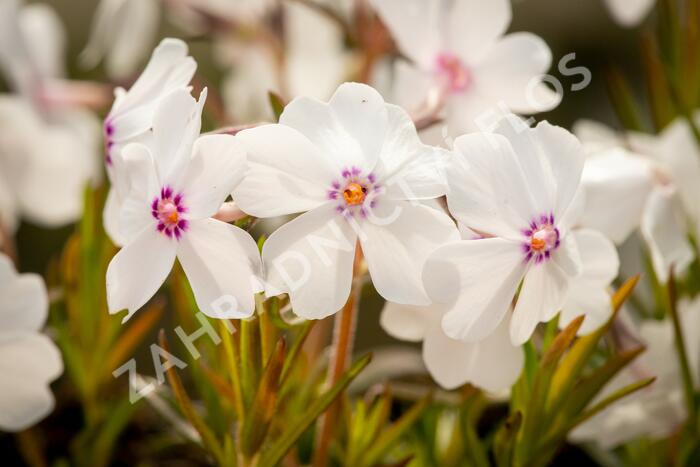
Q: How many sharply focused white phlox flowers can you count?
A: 3